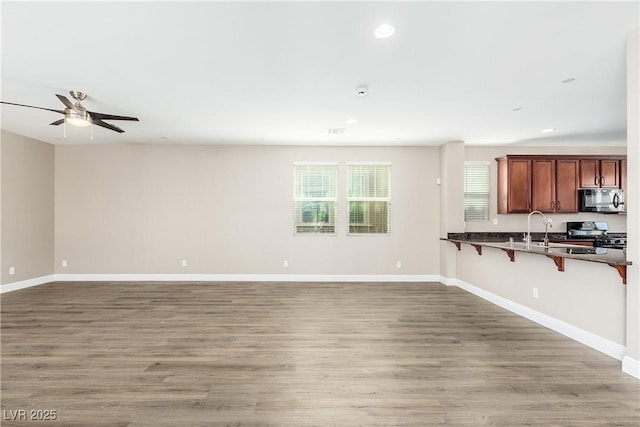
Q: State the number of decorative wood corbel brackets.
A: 5